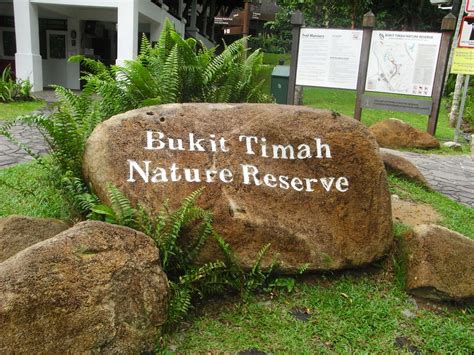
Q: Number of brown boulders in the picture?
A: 6